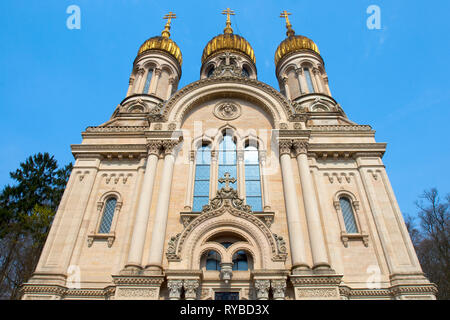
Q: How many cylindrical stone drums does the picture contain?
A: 3